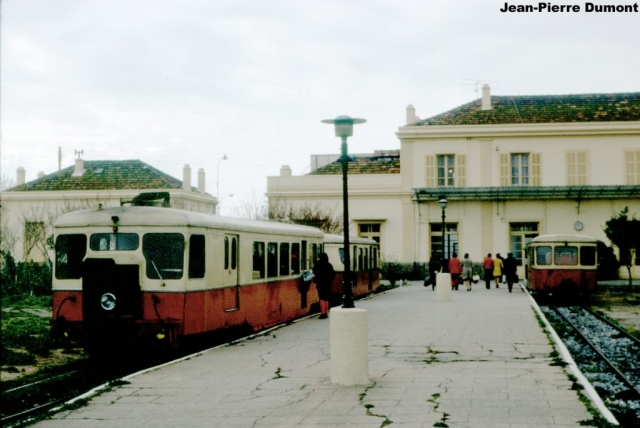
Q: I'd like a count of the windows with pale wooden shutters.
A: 4